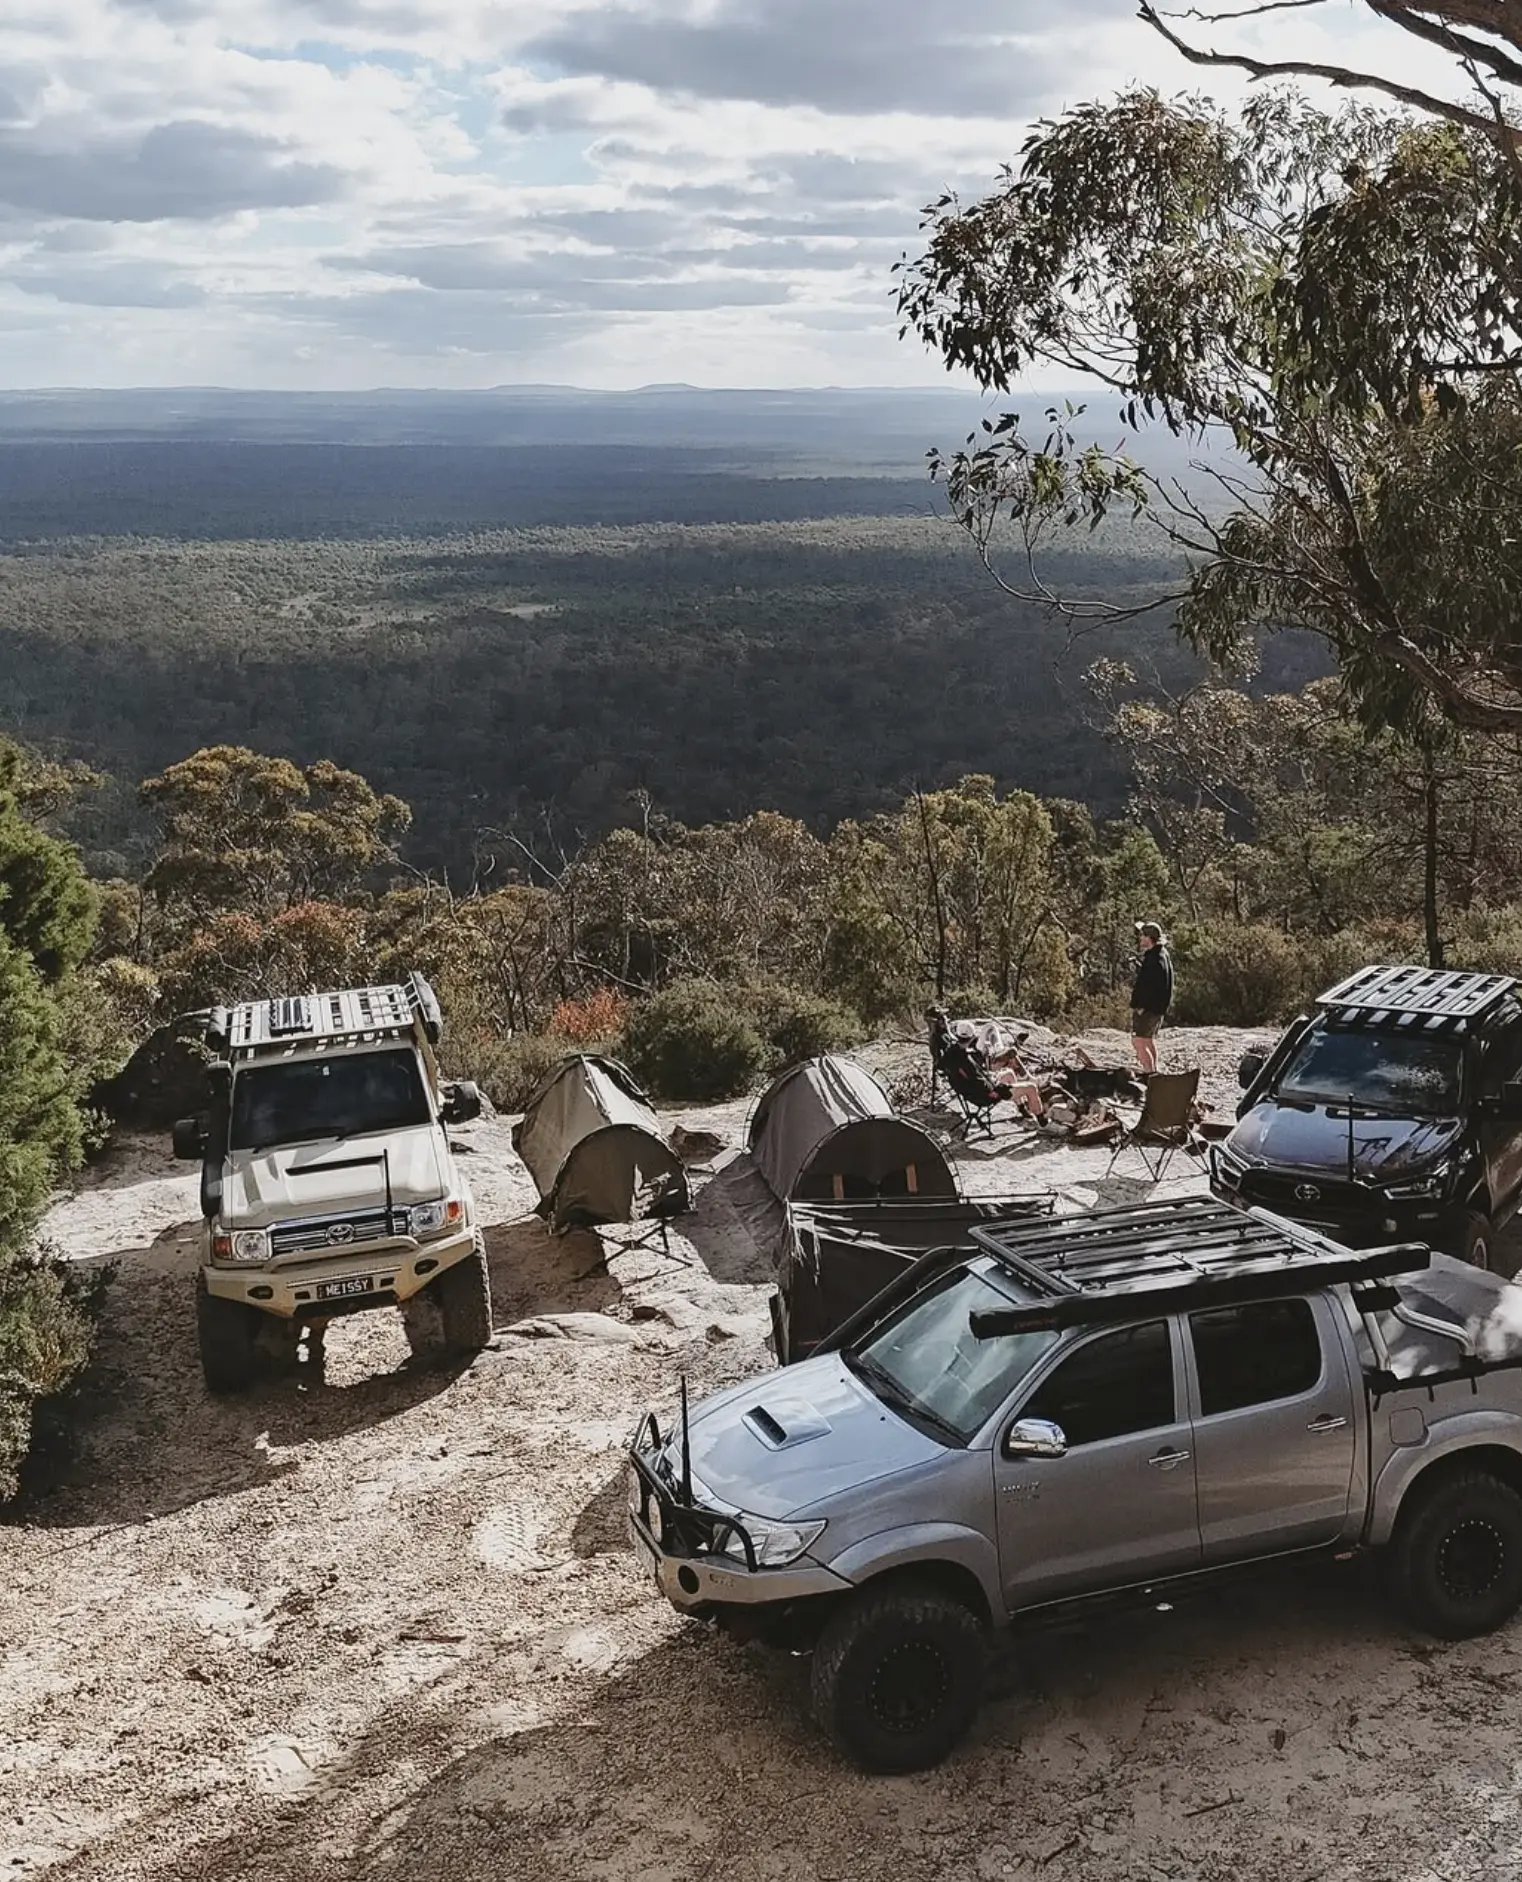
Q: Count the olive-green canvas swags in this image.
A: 2